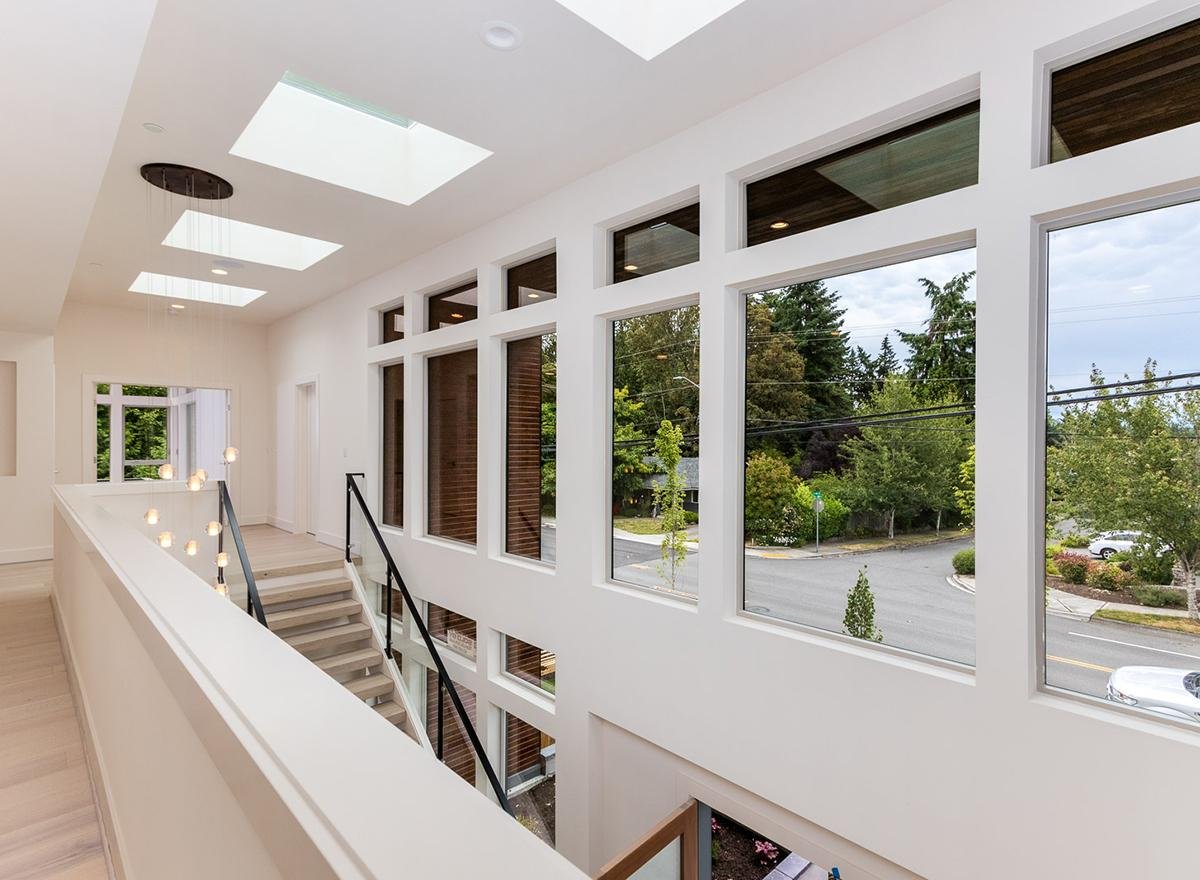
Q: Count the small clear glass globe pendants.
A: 10